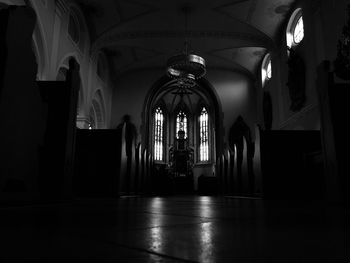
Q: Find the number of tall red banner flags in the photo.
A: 0